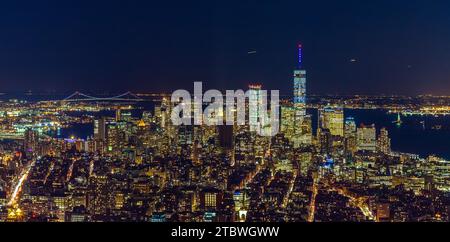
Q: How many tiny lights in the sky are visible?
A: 3